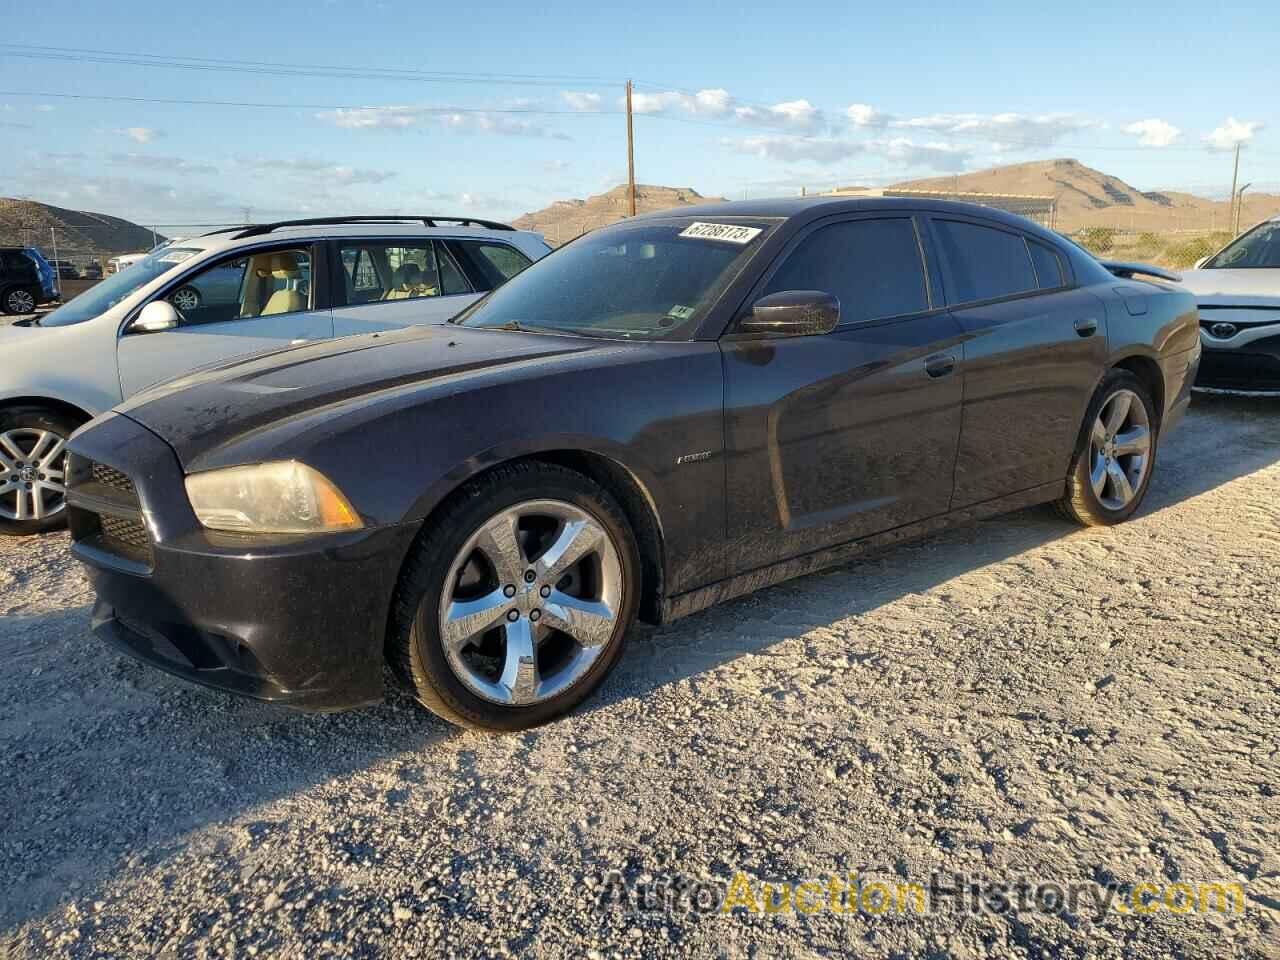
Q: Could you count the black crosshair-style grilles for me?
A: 1